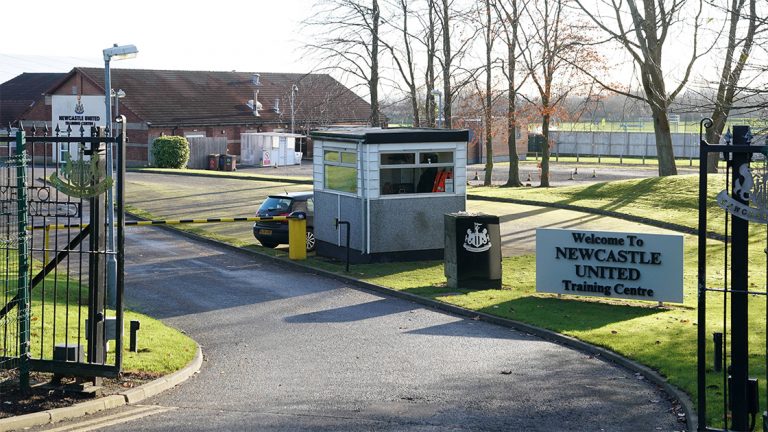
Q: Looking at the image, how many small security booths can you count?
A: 1